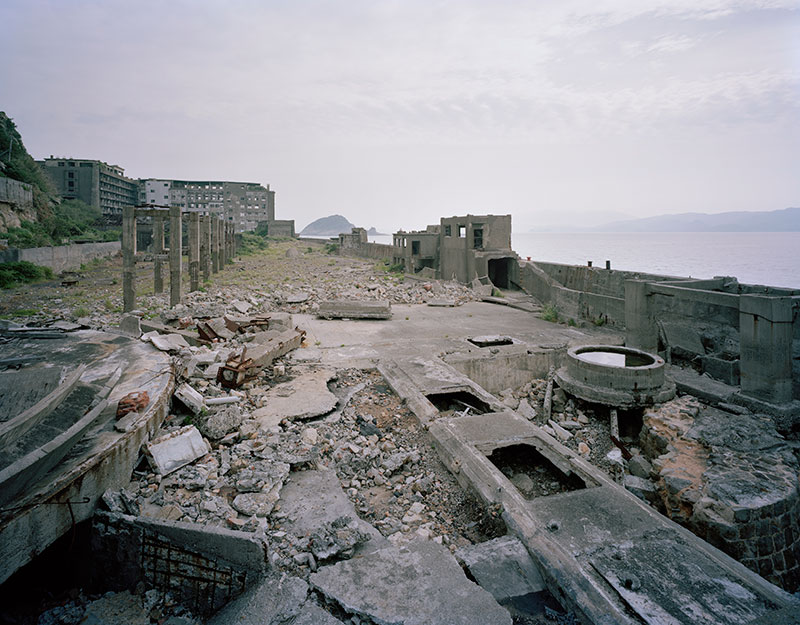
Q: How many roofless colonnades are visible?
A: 1